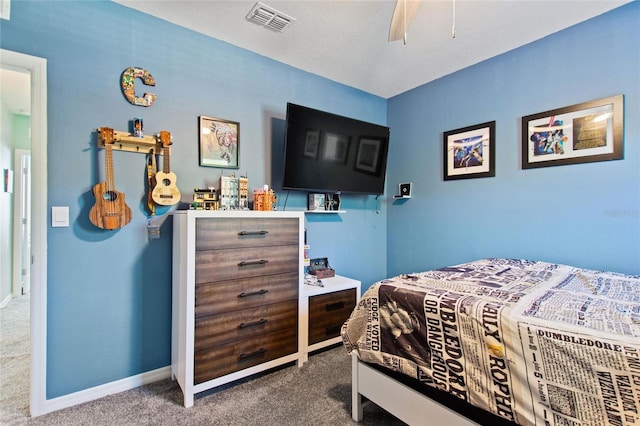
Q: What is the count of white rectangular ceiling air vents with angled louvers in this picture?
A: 1